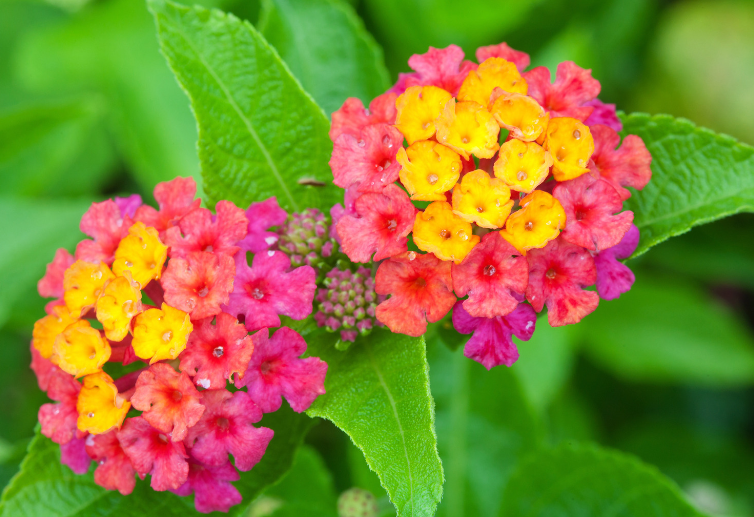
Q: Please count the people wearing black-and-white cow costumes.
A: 0